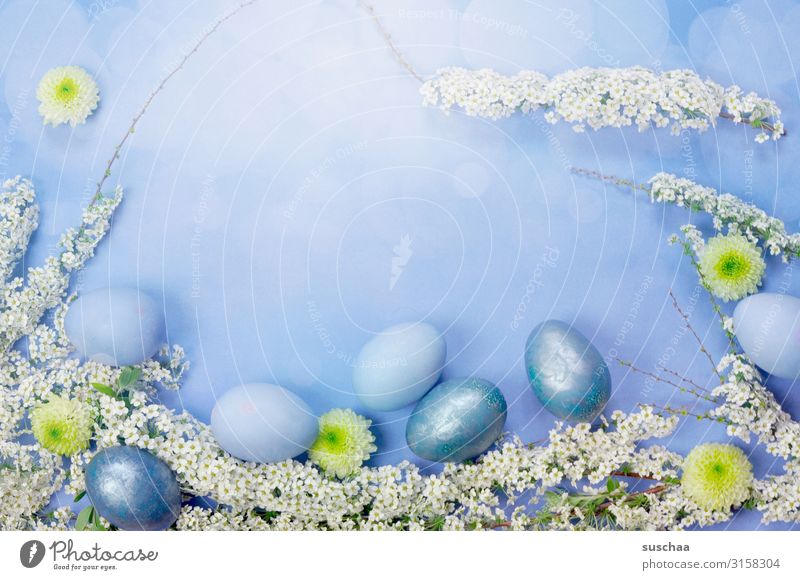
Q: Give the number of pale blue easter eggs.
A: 4